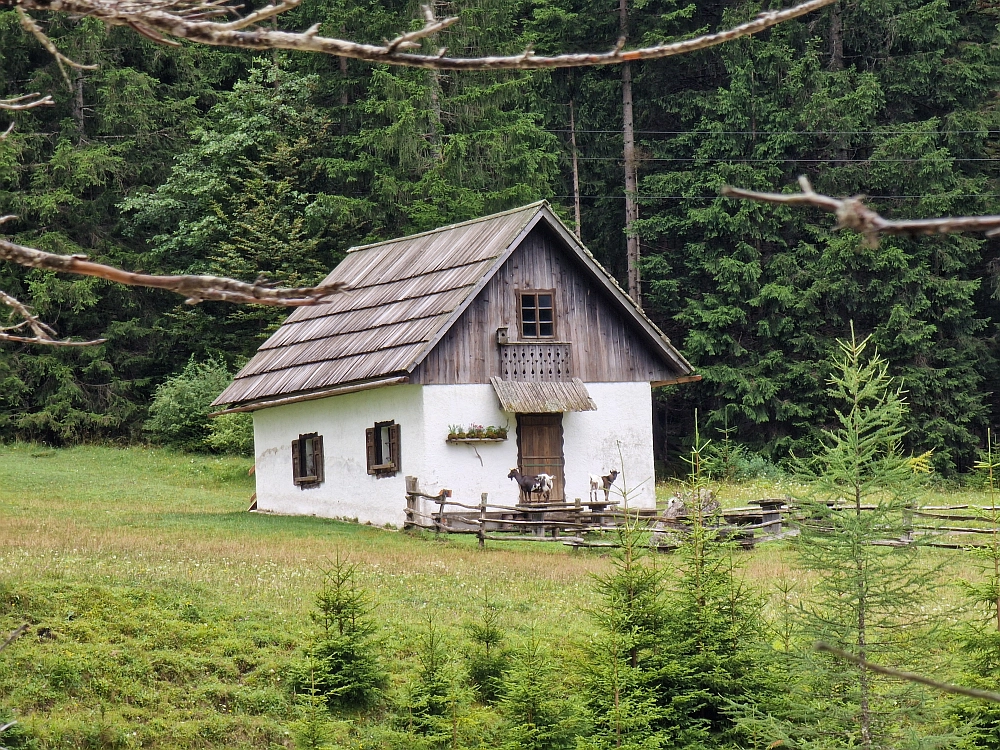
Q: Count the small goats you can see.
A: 2